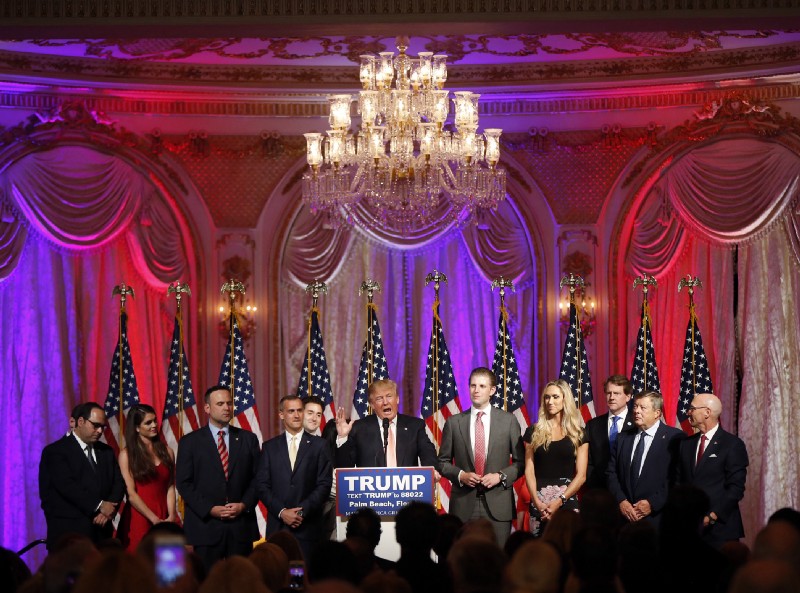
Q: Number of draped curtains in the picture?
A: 3